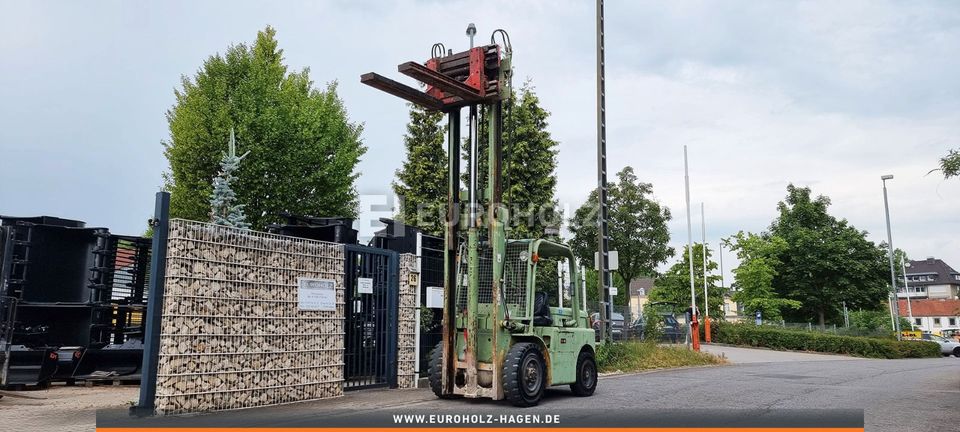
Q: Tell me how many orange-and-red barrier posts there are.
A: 2